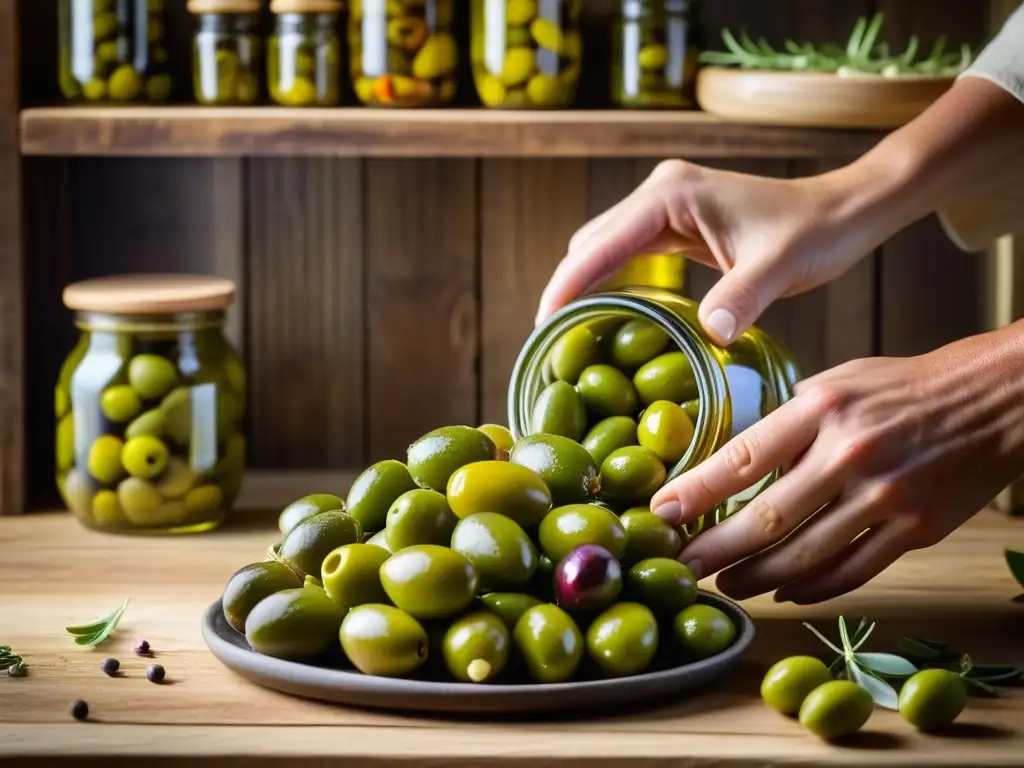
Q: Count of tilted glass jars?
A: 1